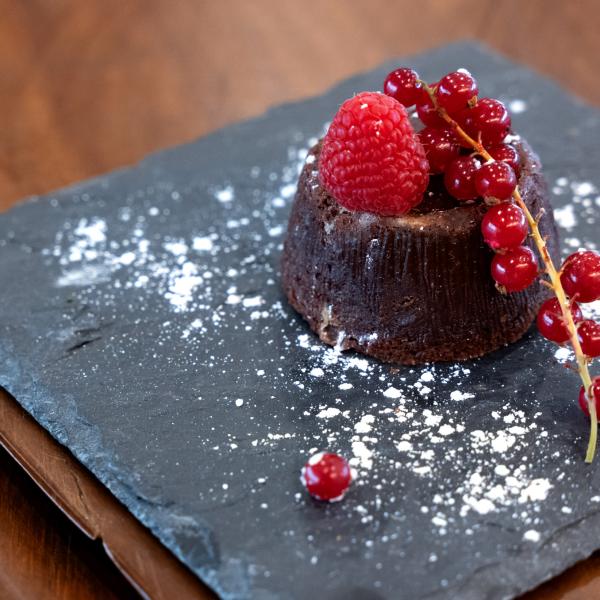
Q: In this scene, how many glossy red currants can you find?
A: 15